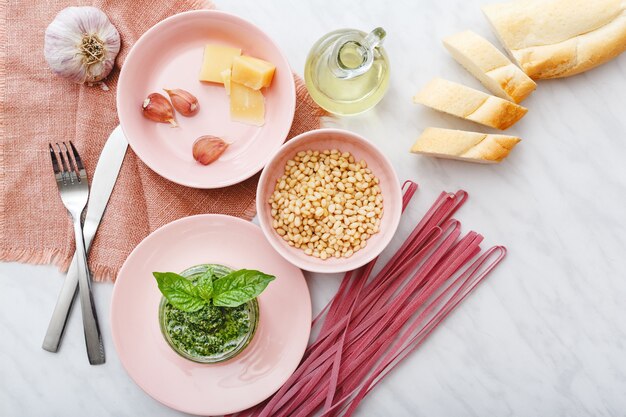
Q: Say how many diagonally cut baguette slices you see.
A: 3